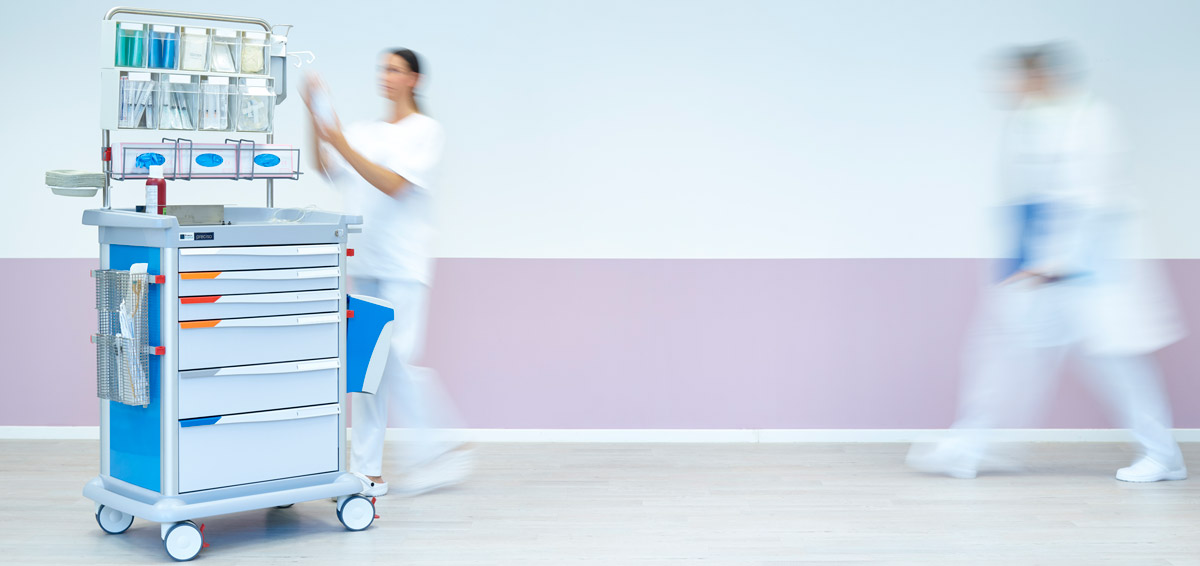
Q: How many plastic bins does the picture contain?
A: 9